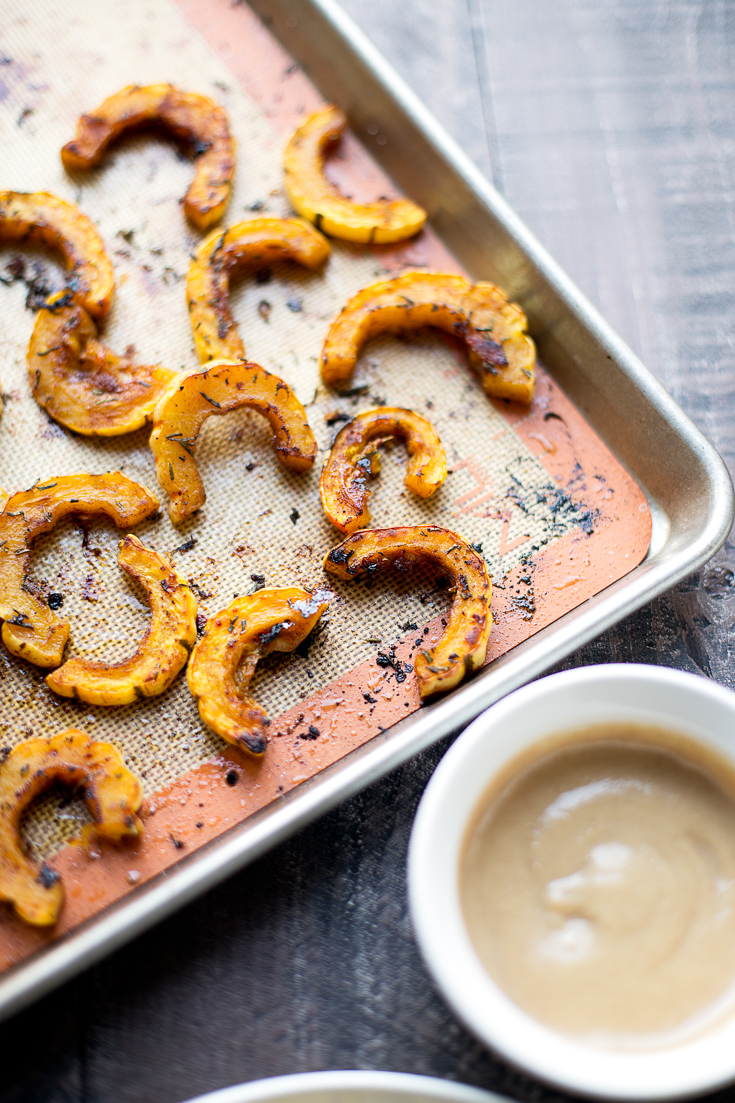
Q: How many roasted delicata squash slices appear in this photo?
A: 13